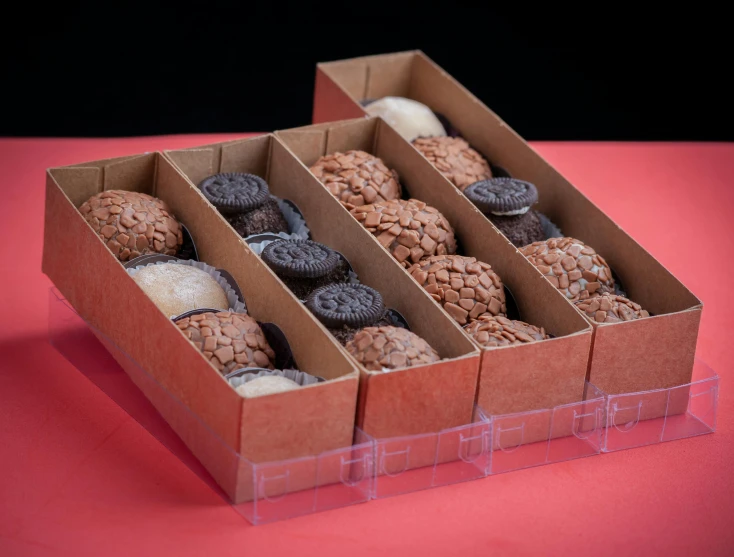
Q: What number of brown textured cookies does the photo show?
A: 10